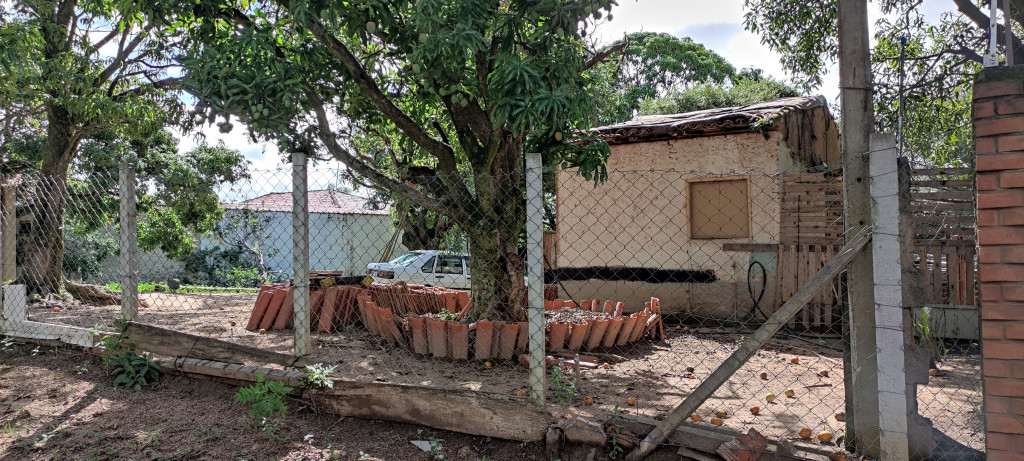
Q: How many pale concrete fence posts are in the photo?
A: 4